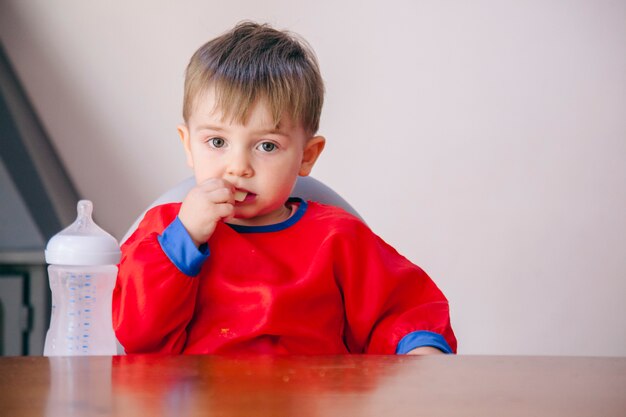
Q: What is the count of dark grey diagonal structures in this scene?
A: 1